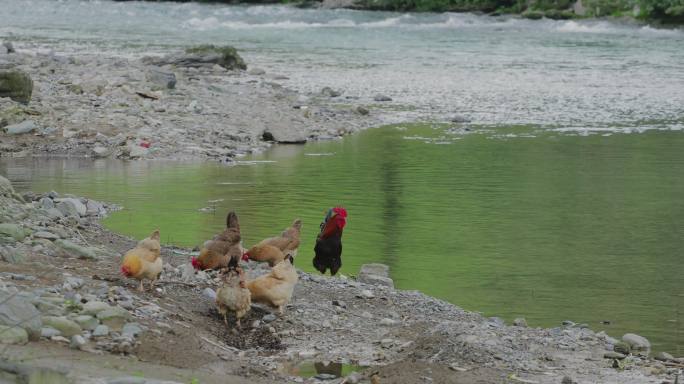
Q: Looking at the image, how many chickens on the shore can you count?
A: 6